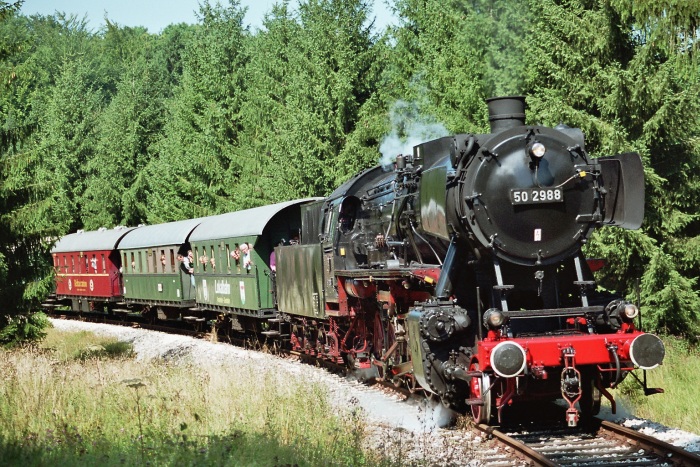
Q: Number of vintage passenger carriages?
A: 3